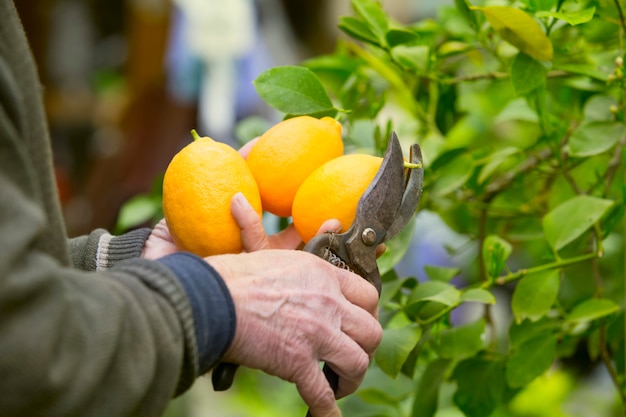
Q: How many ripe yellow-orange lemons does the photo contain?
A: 3